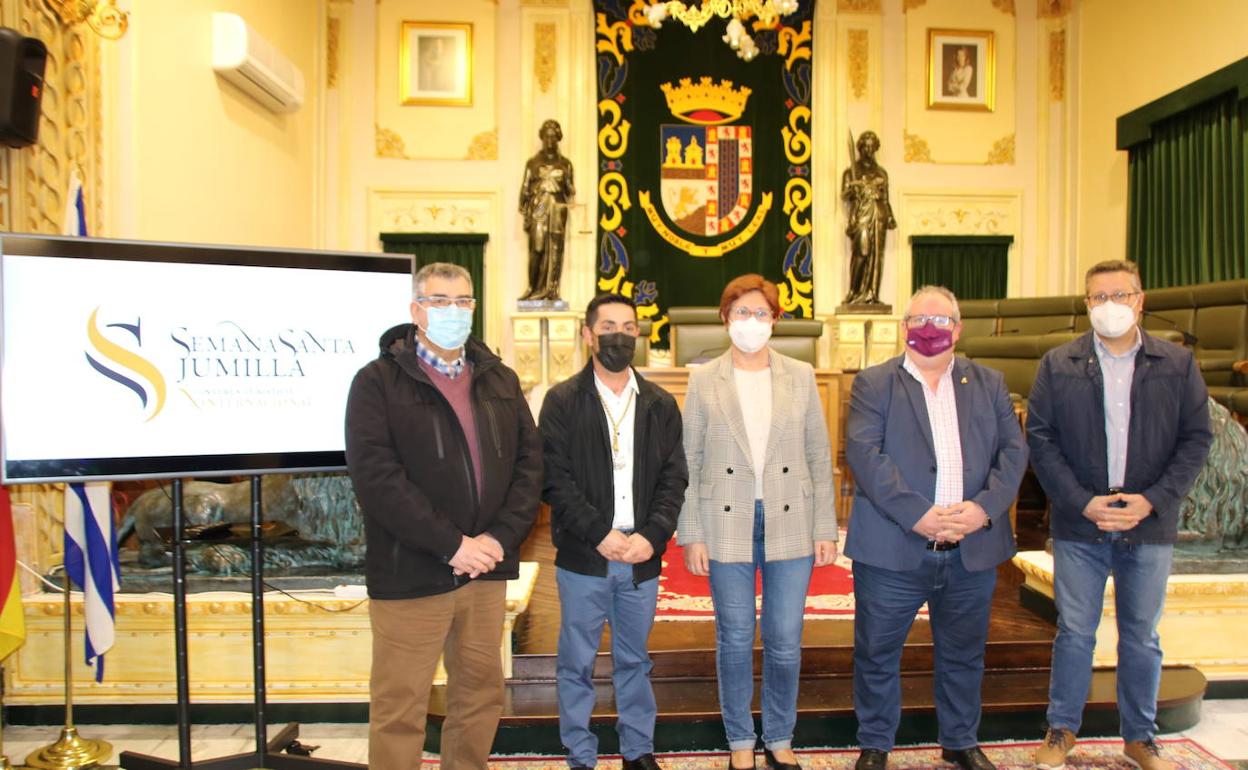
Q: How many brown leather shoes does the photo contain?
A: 2